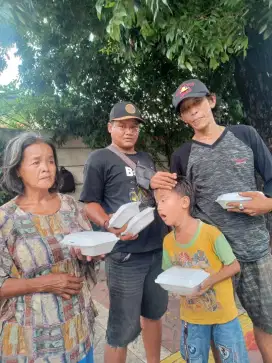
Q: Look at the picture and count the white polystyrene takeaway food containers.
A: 5